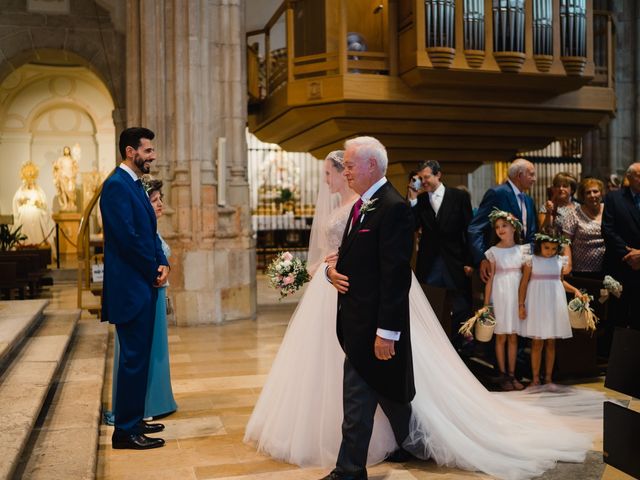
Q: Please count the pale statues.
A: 2